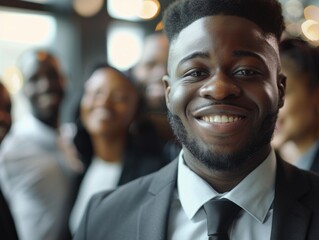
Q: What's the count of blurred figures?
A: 5